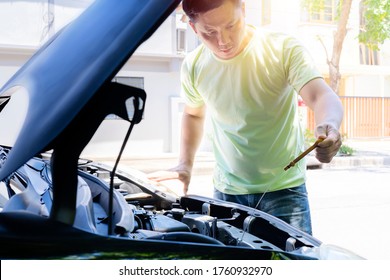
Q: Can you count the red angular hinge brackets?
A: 0